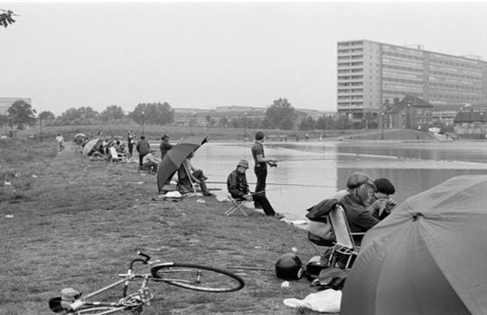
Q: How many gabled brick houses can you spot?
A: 1